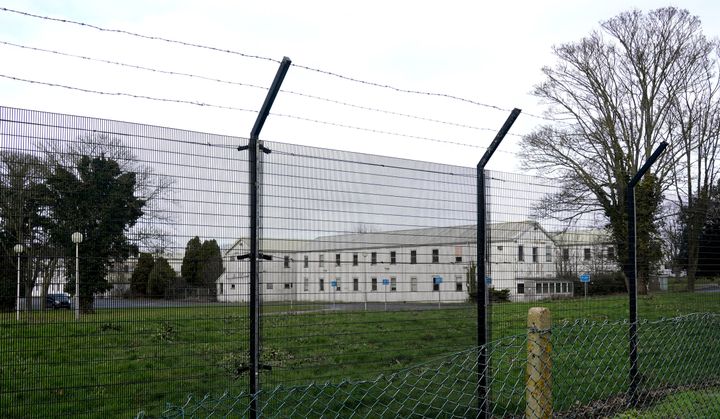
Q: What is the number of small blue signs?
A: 5